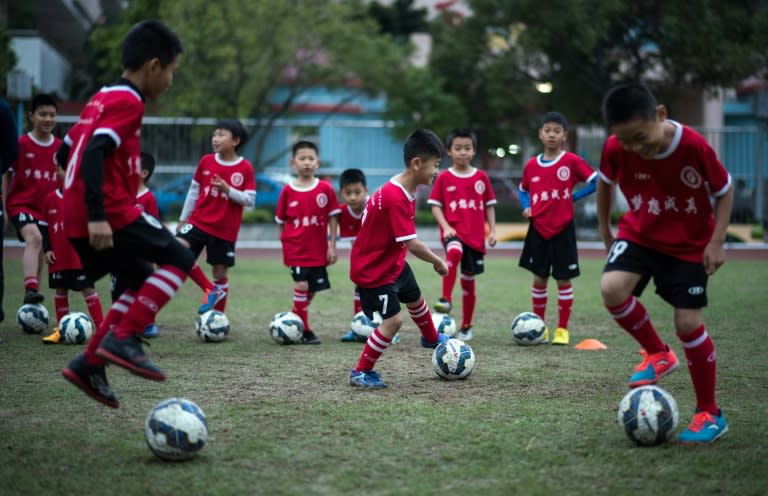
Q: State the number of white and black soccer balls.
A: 10